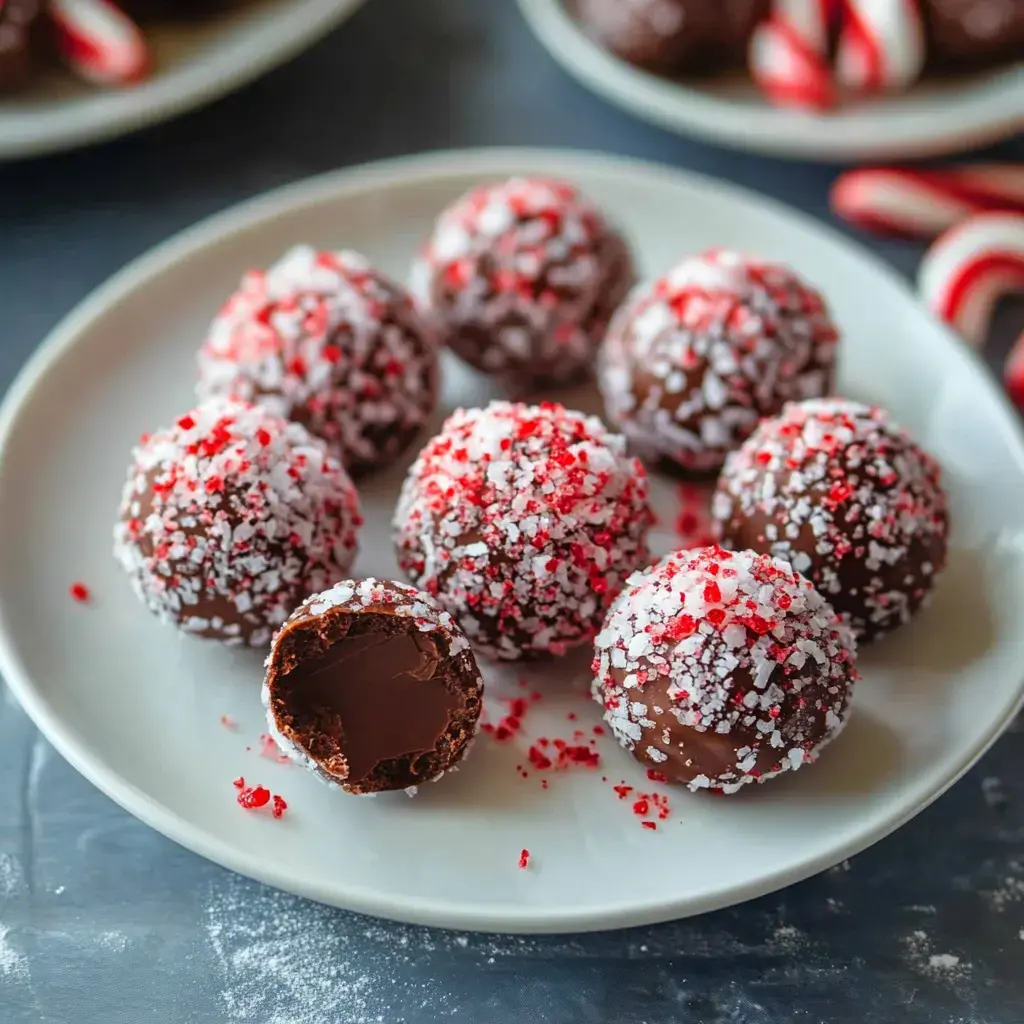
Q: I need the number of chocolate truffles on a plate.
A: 8